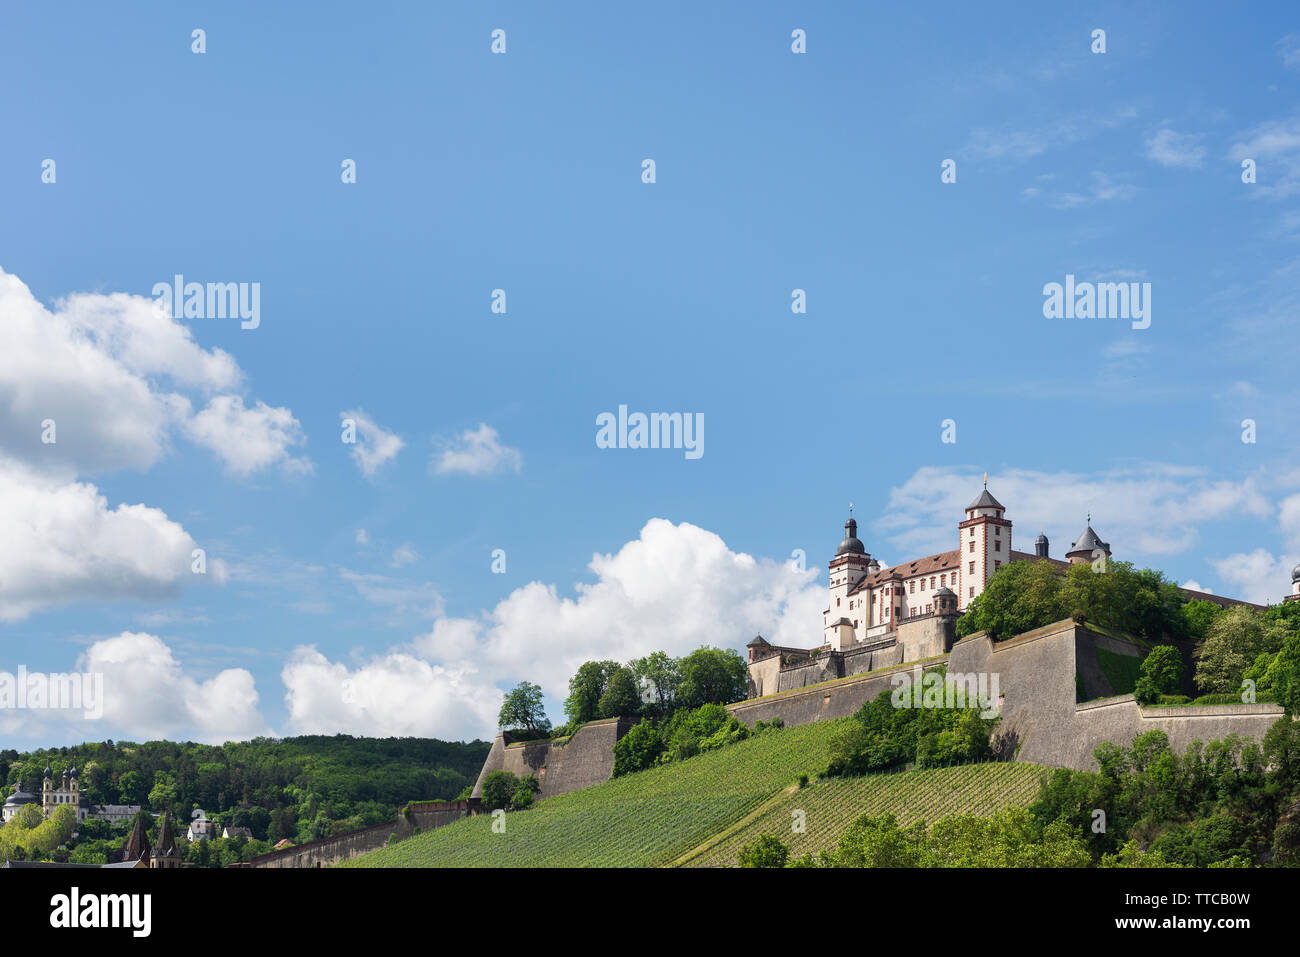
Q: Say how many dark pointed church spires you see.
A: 2